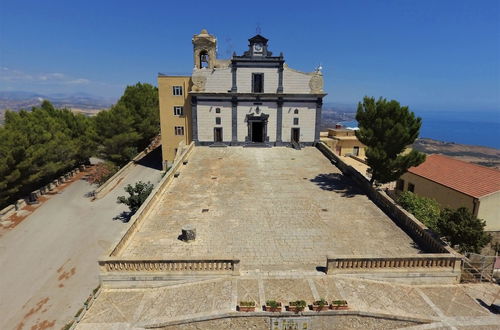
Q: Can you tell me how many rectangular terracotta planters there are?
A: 5